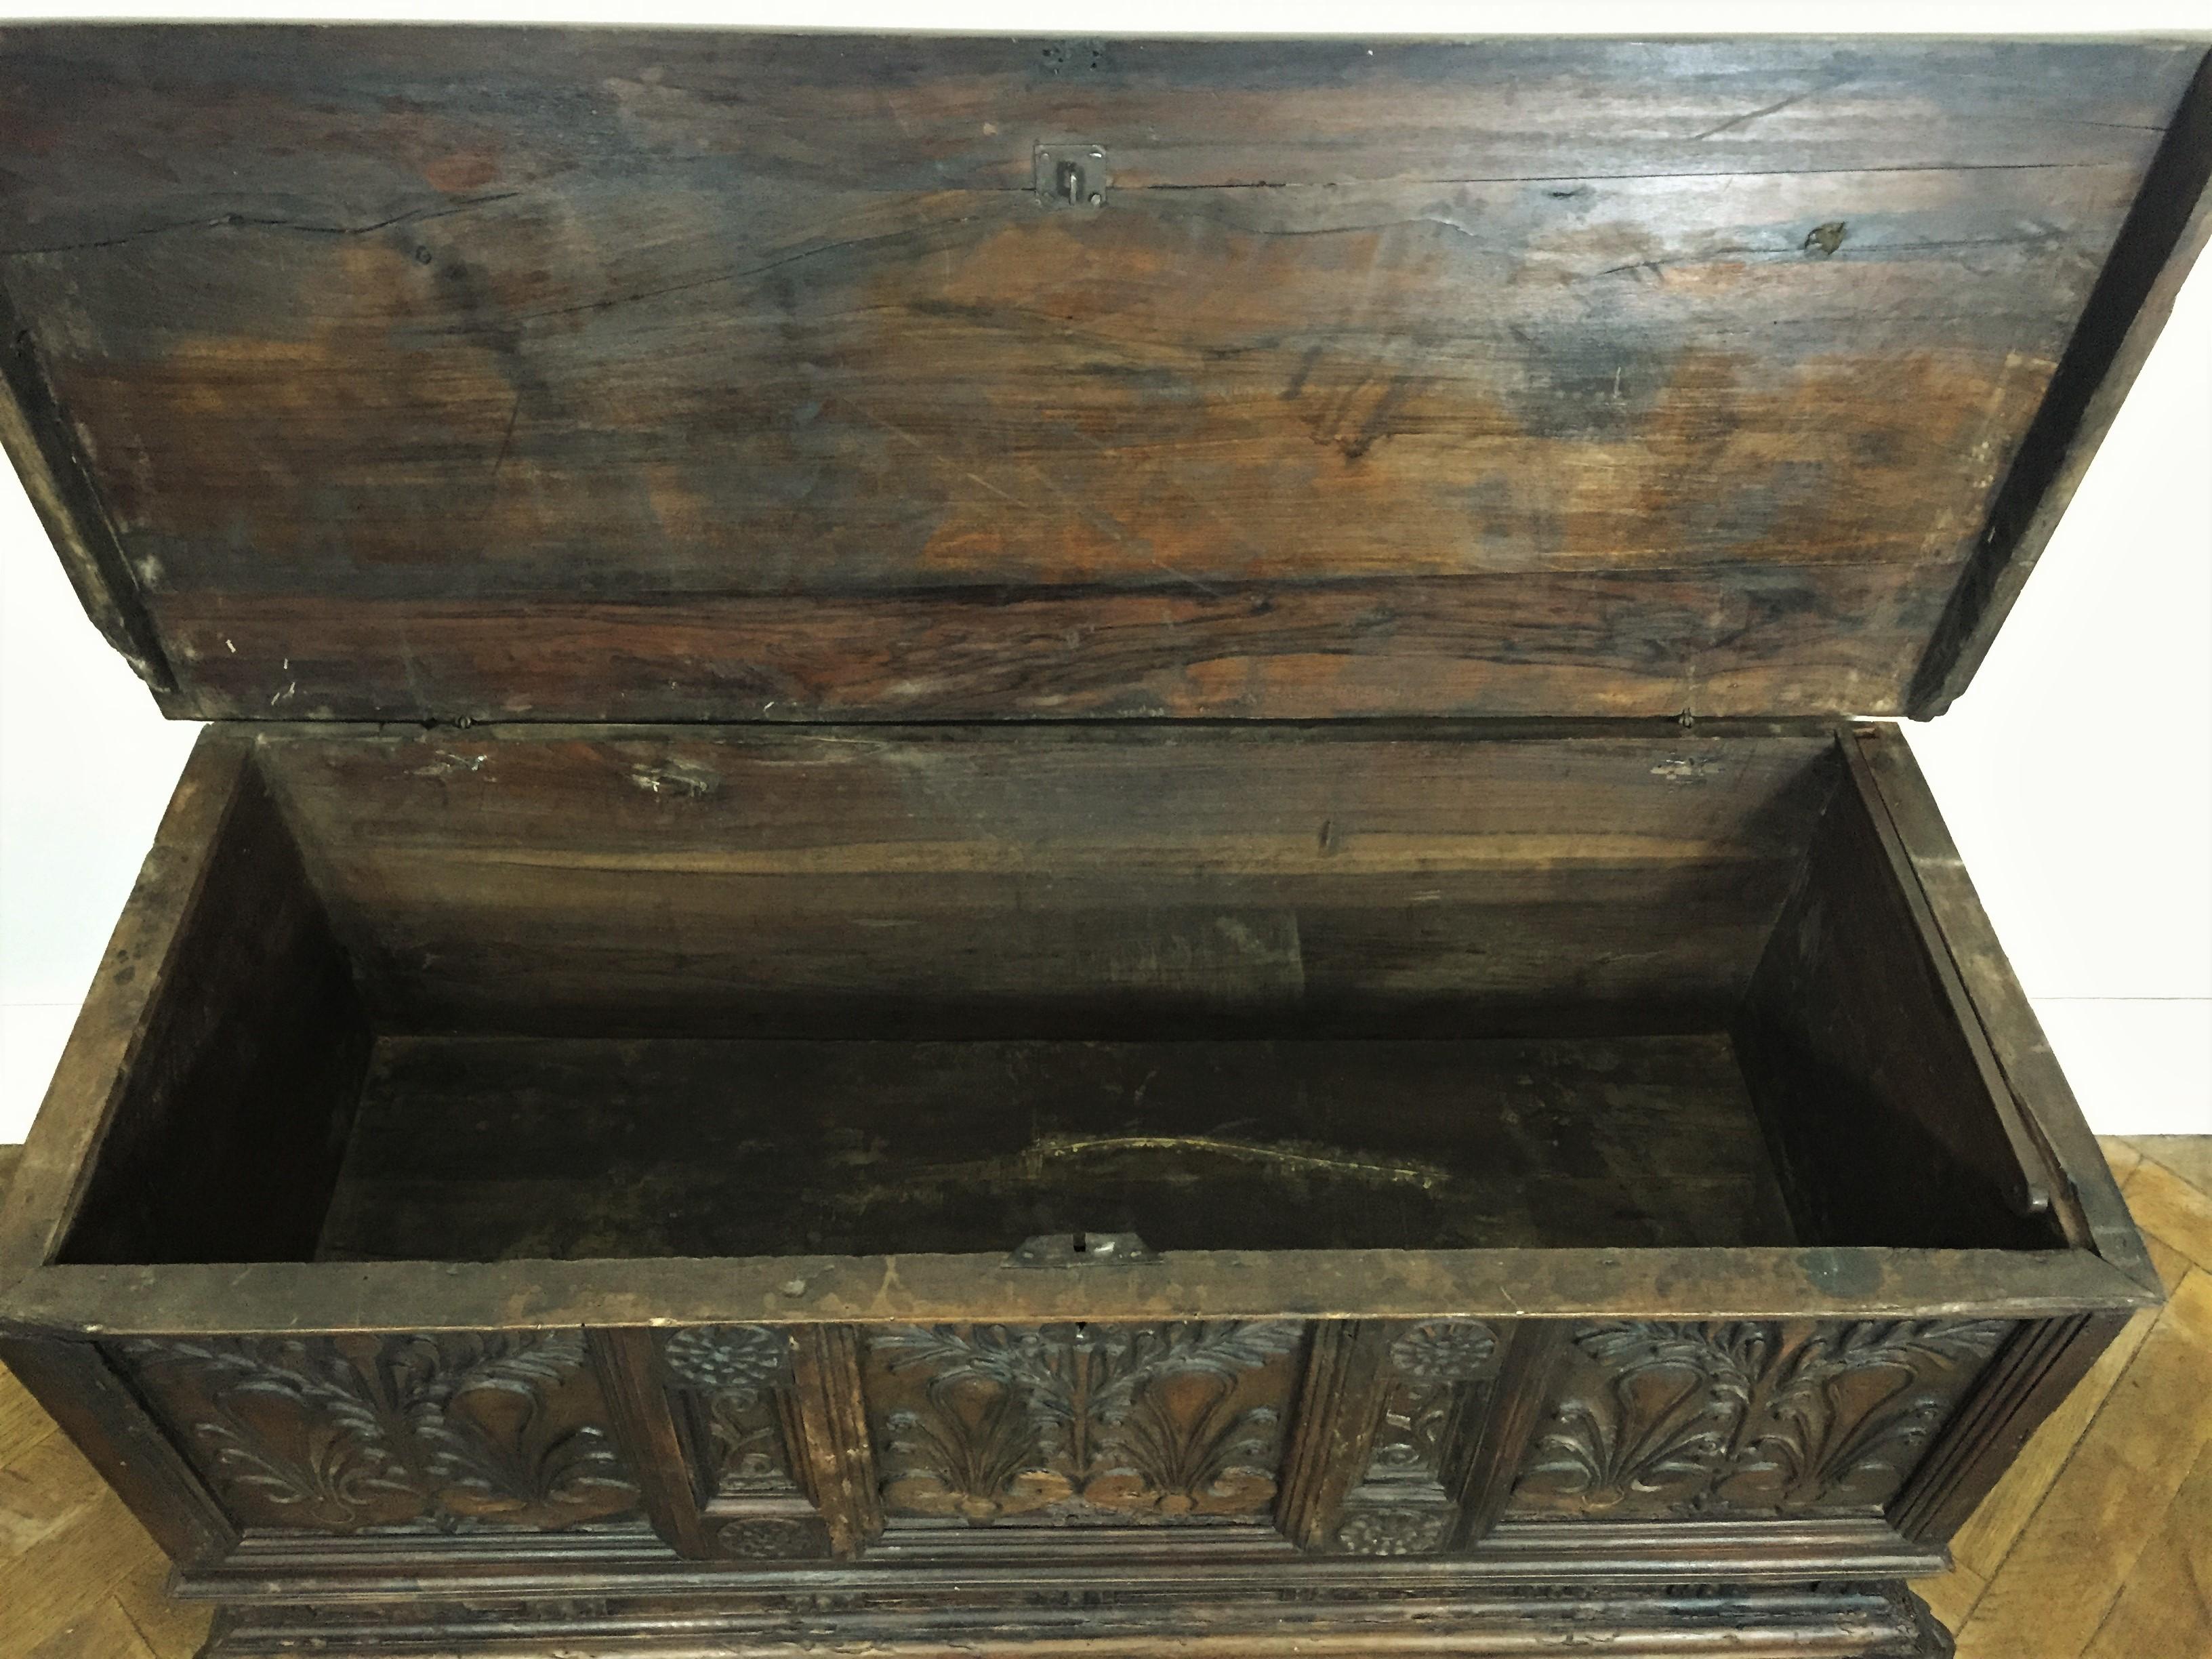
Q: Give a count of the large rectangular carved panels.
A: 3